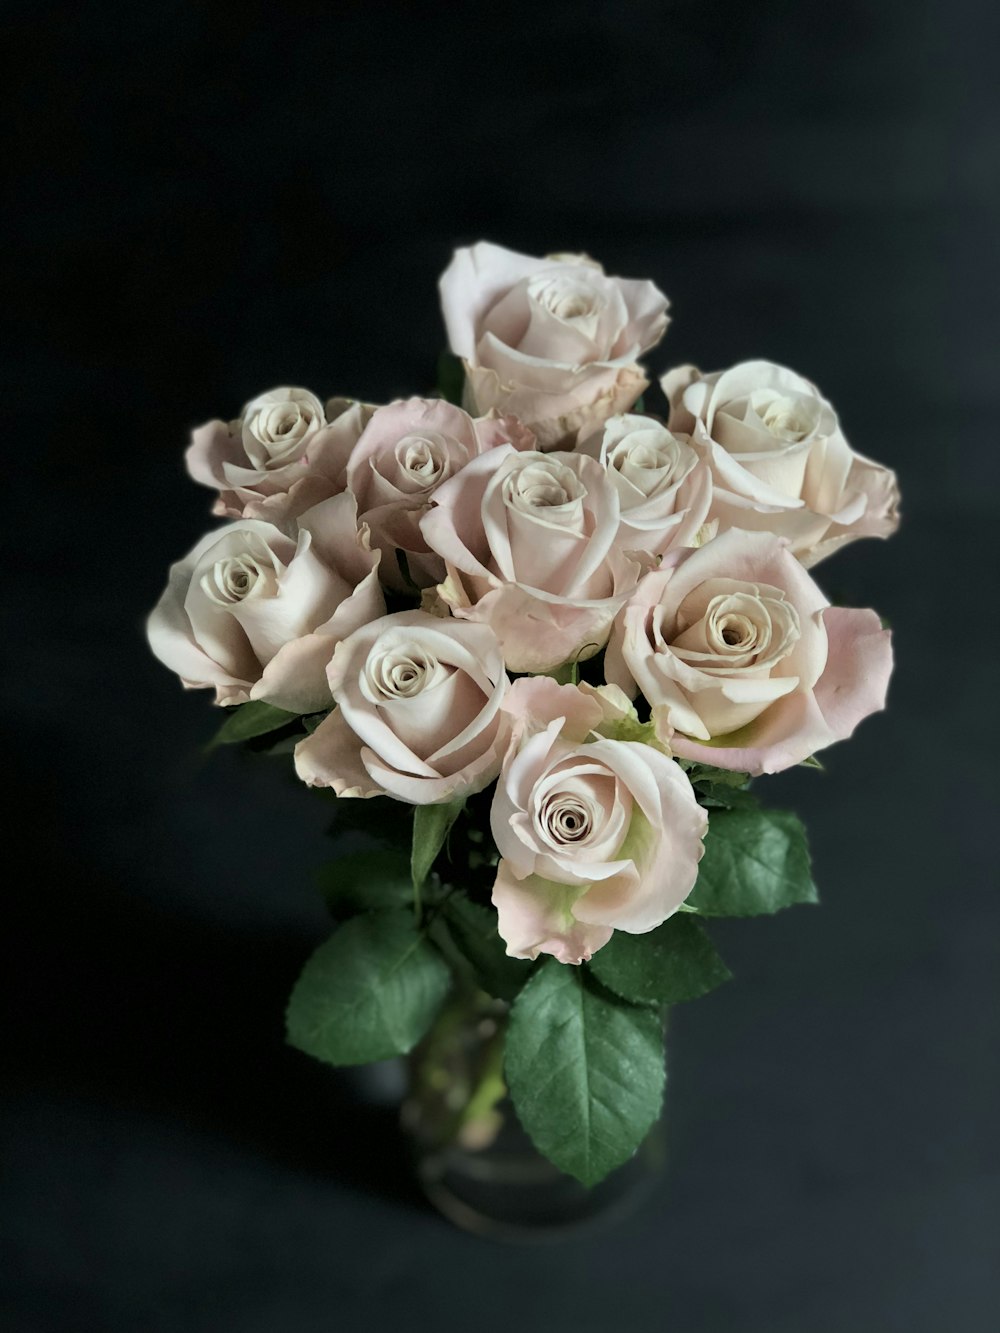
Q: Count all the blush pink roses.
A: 10